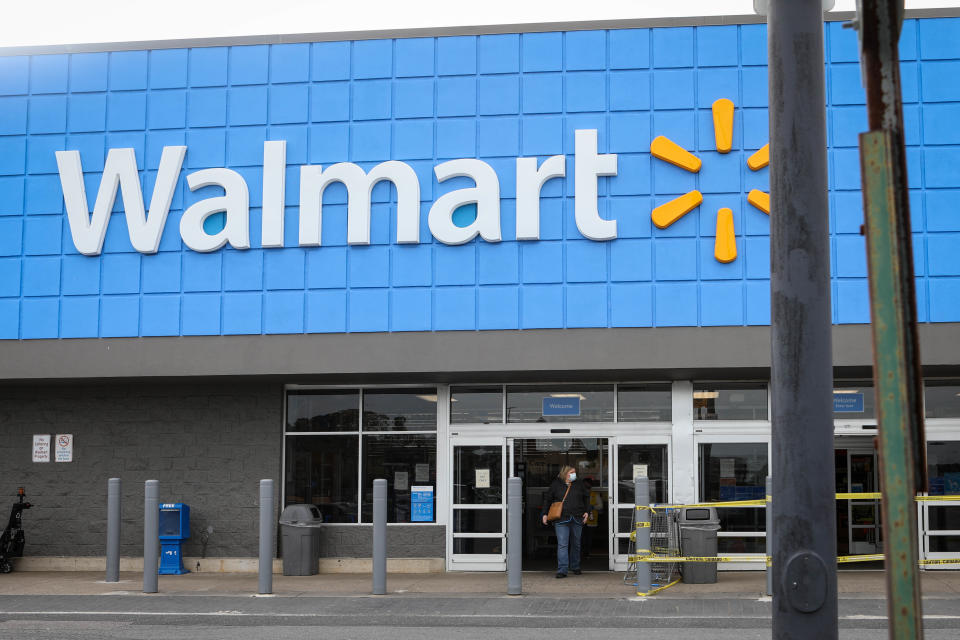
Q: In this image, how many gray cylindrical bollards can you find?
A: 7